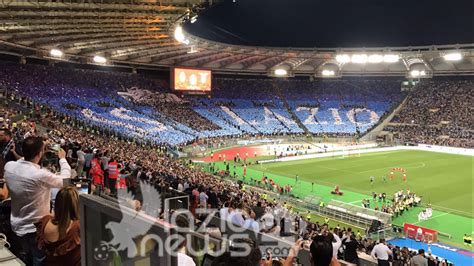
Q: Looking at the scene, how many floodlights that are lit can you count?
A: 11